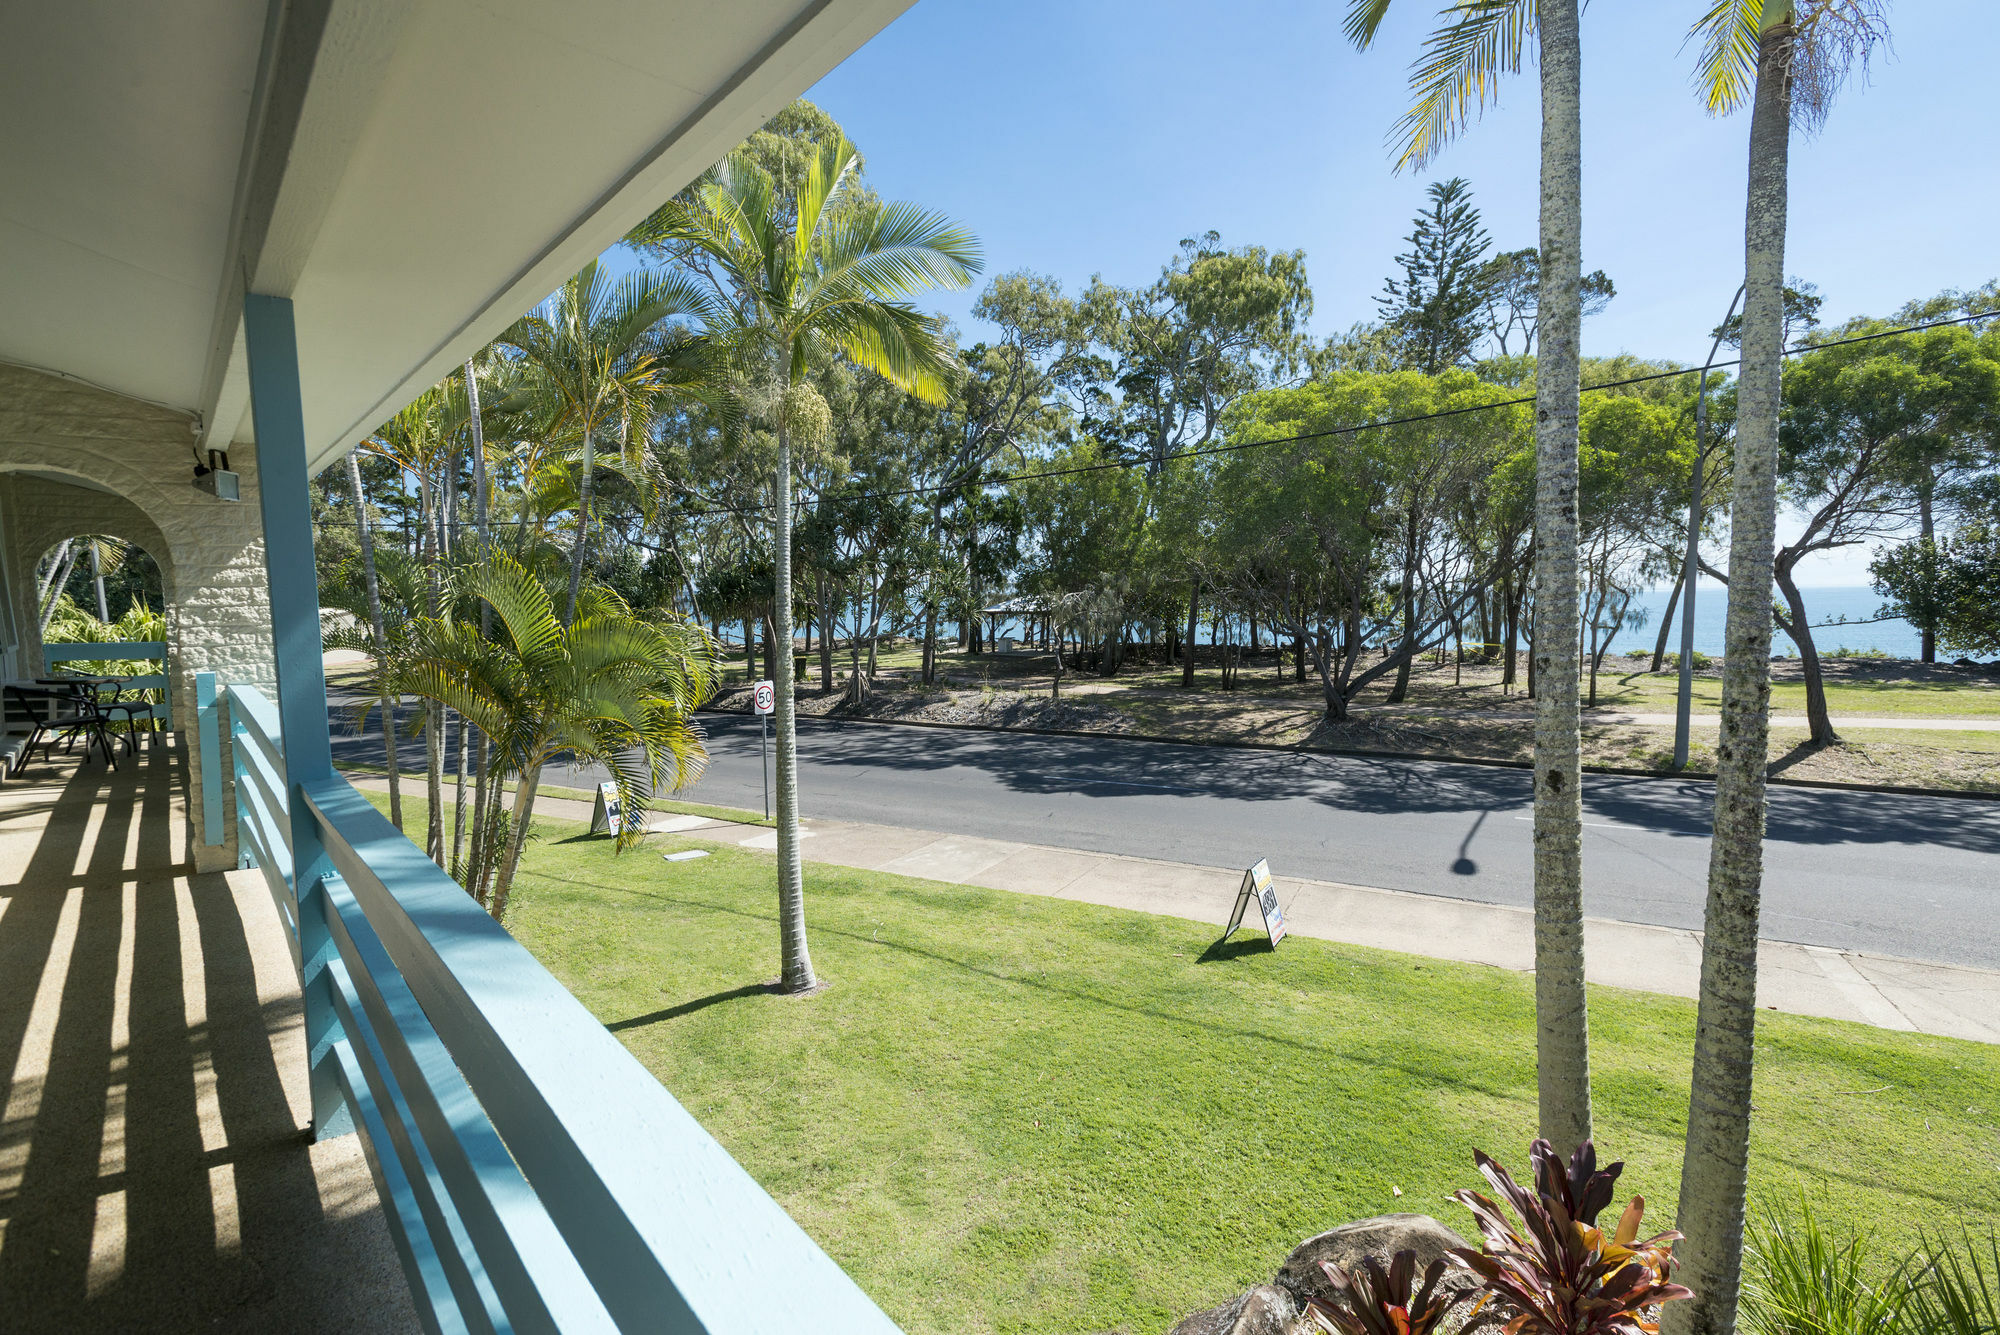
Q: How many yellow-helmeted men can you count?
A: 0